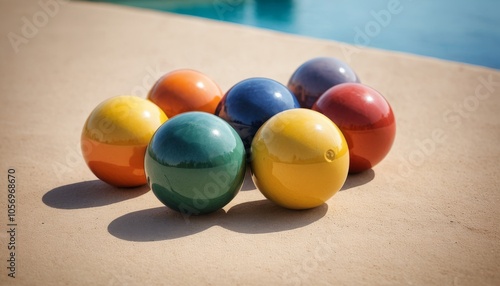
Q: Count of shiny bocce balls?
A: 7